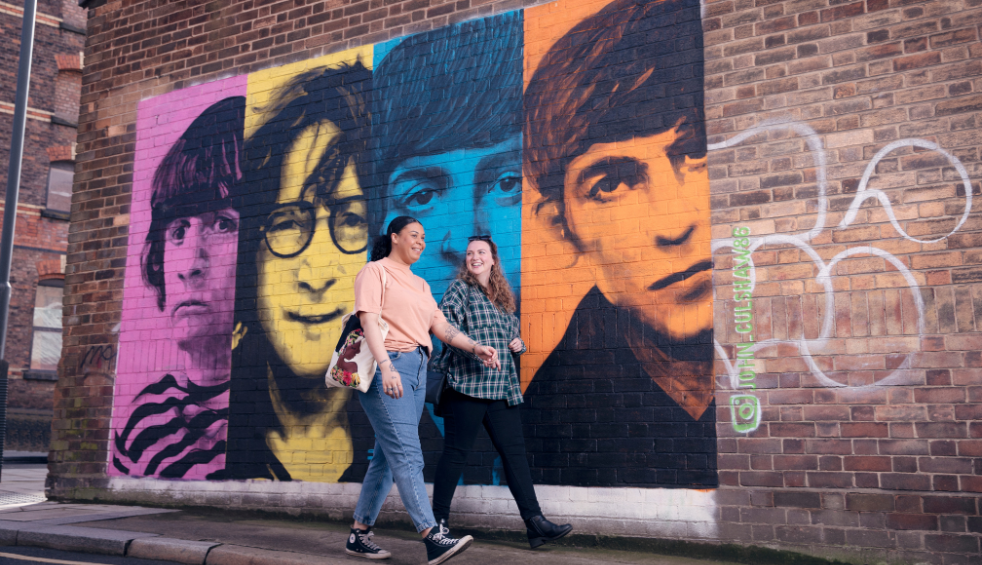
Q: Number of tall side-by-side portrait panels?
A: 4